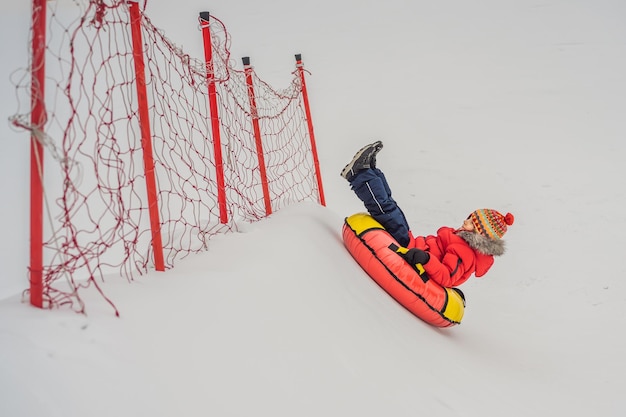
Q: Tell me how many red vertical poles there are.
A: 5